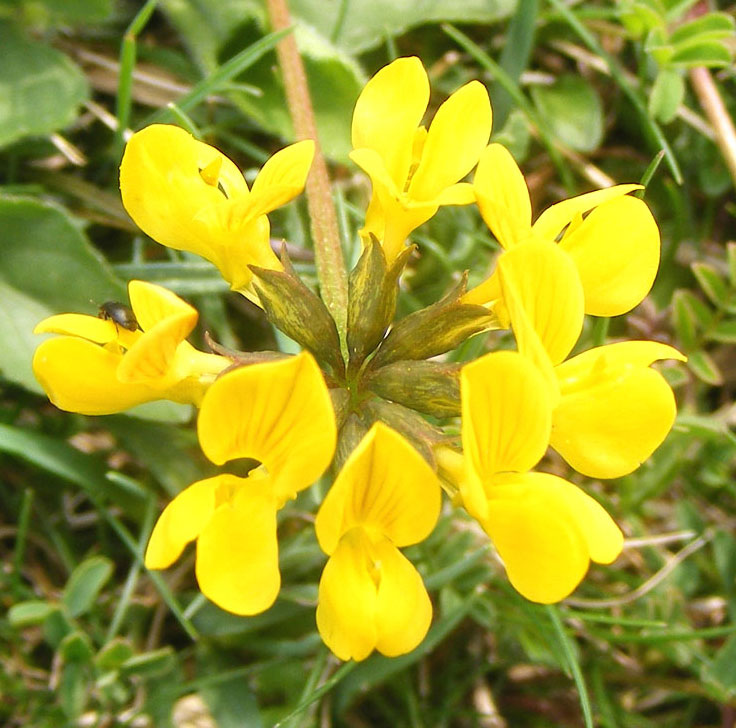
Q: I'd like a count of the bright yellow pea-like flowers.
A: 8